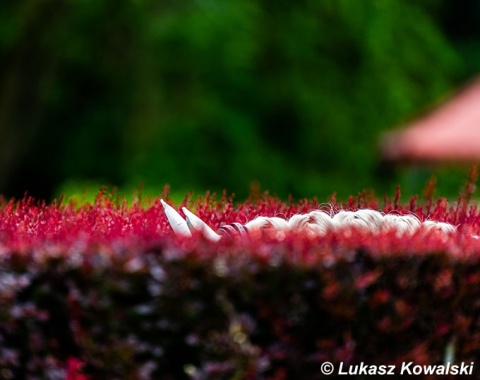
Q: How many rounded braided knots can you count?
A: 5